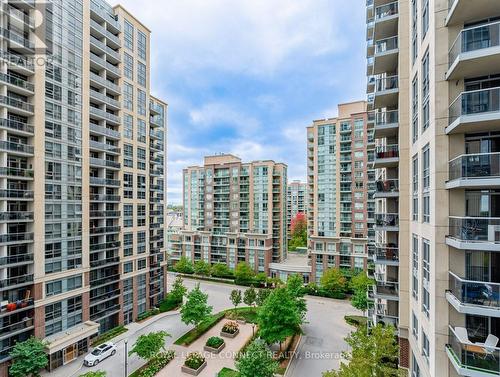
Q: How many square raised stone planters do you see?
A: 3